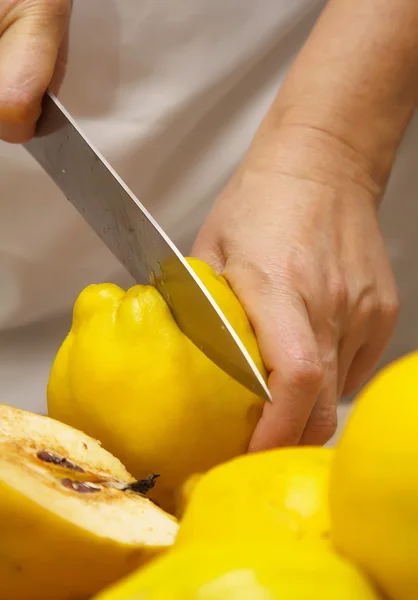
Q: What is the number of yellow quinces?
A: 5